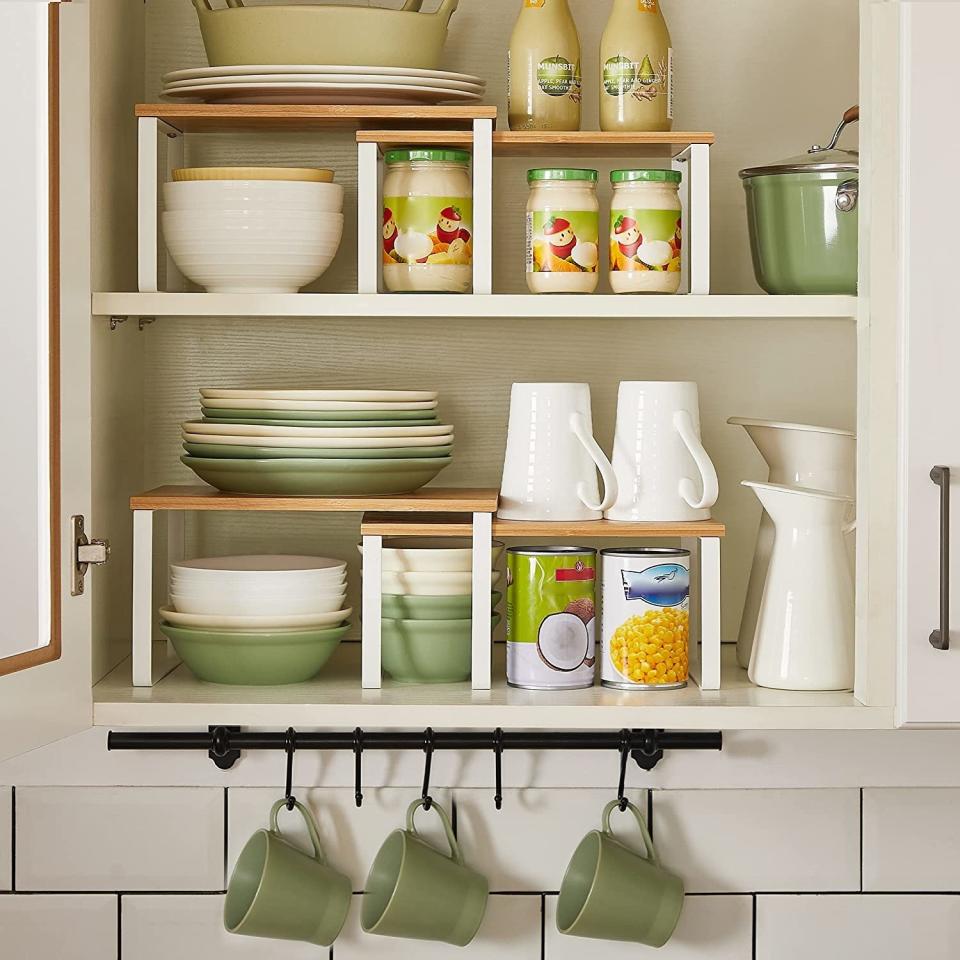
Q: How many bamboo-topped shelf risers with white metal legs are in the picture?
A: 4